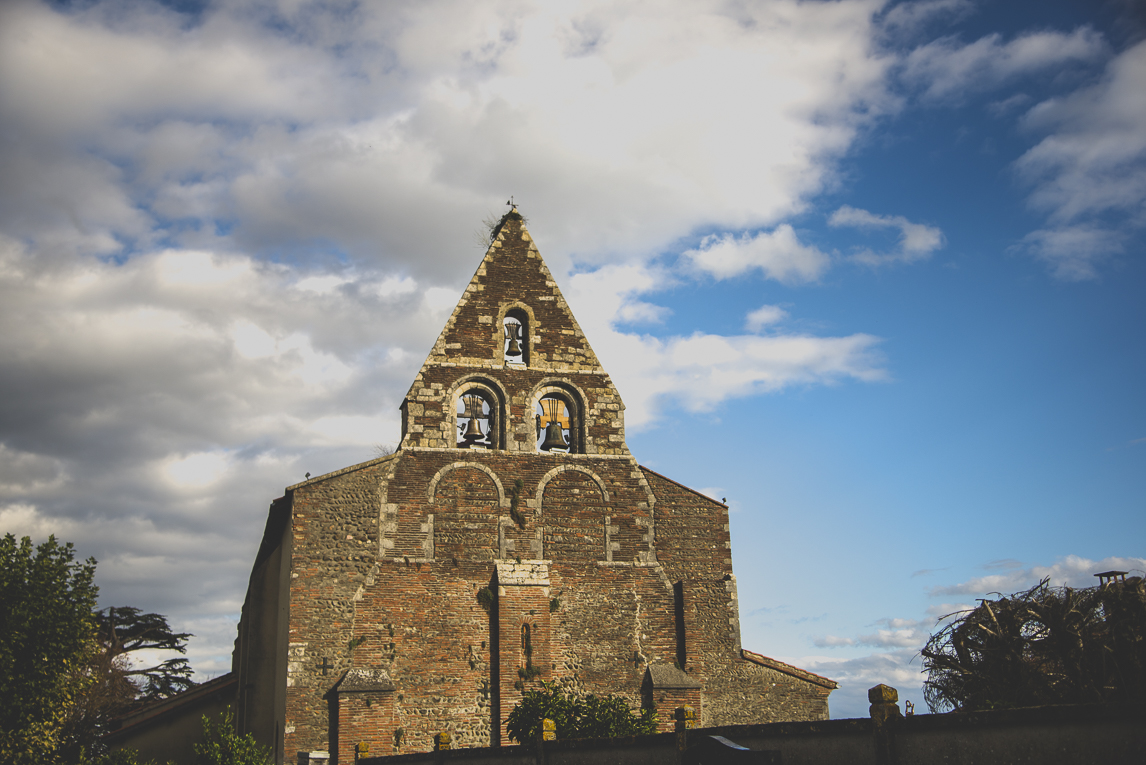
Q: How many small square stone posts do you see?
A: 5